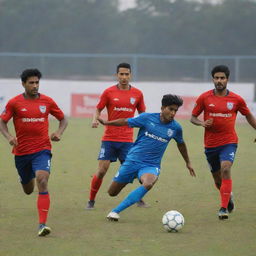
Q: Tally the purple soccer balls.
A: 0